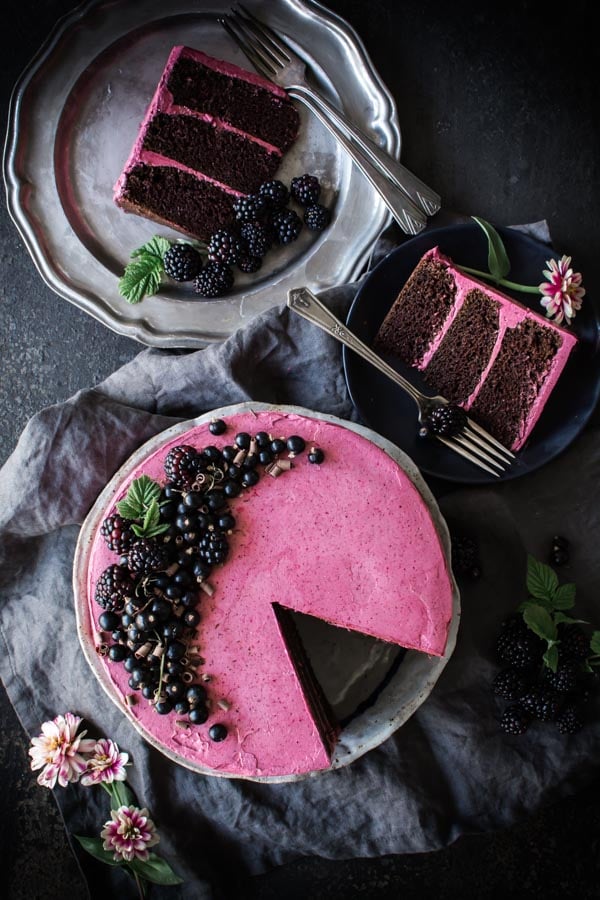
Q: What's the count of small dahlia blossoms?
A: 4